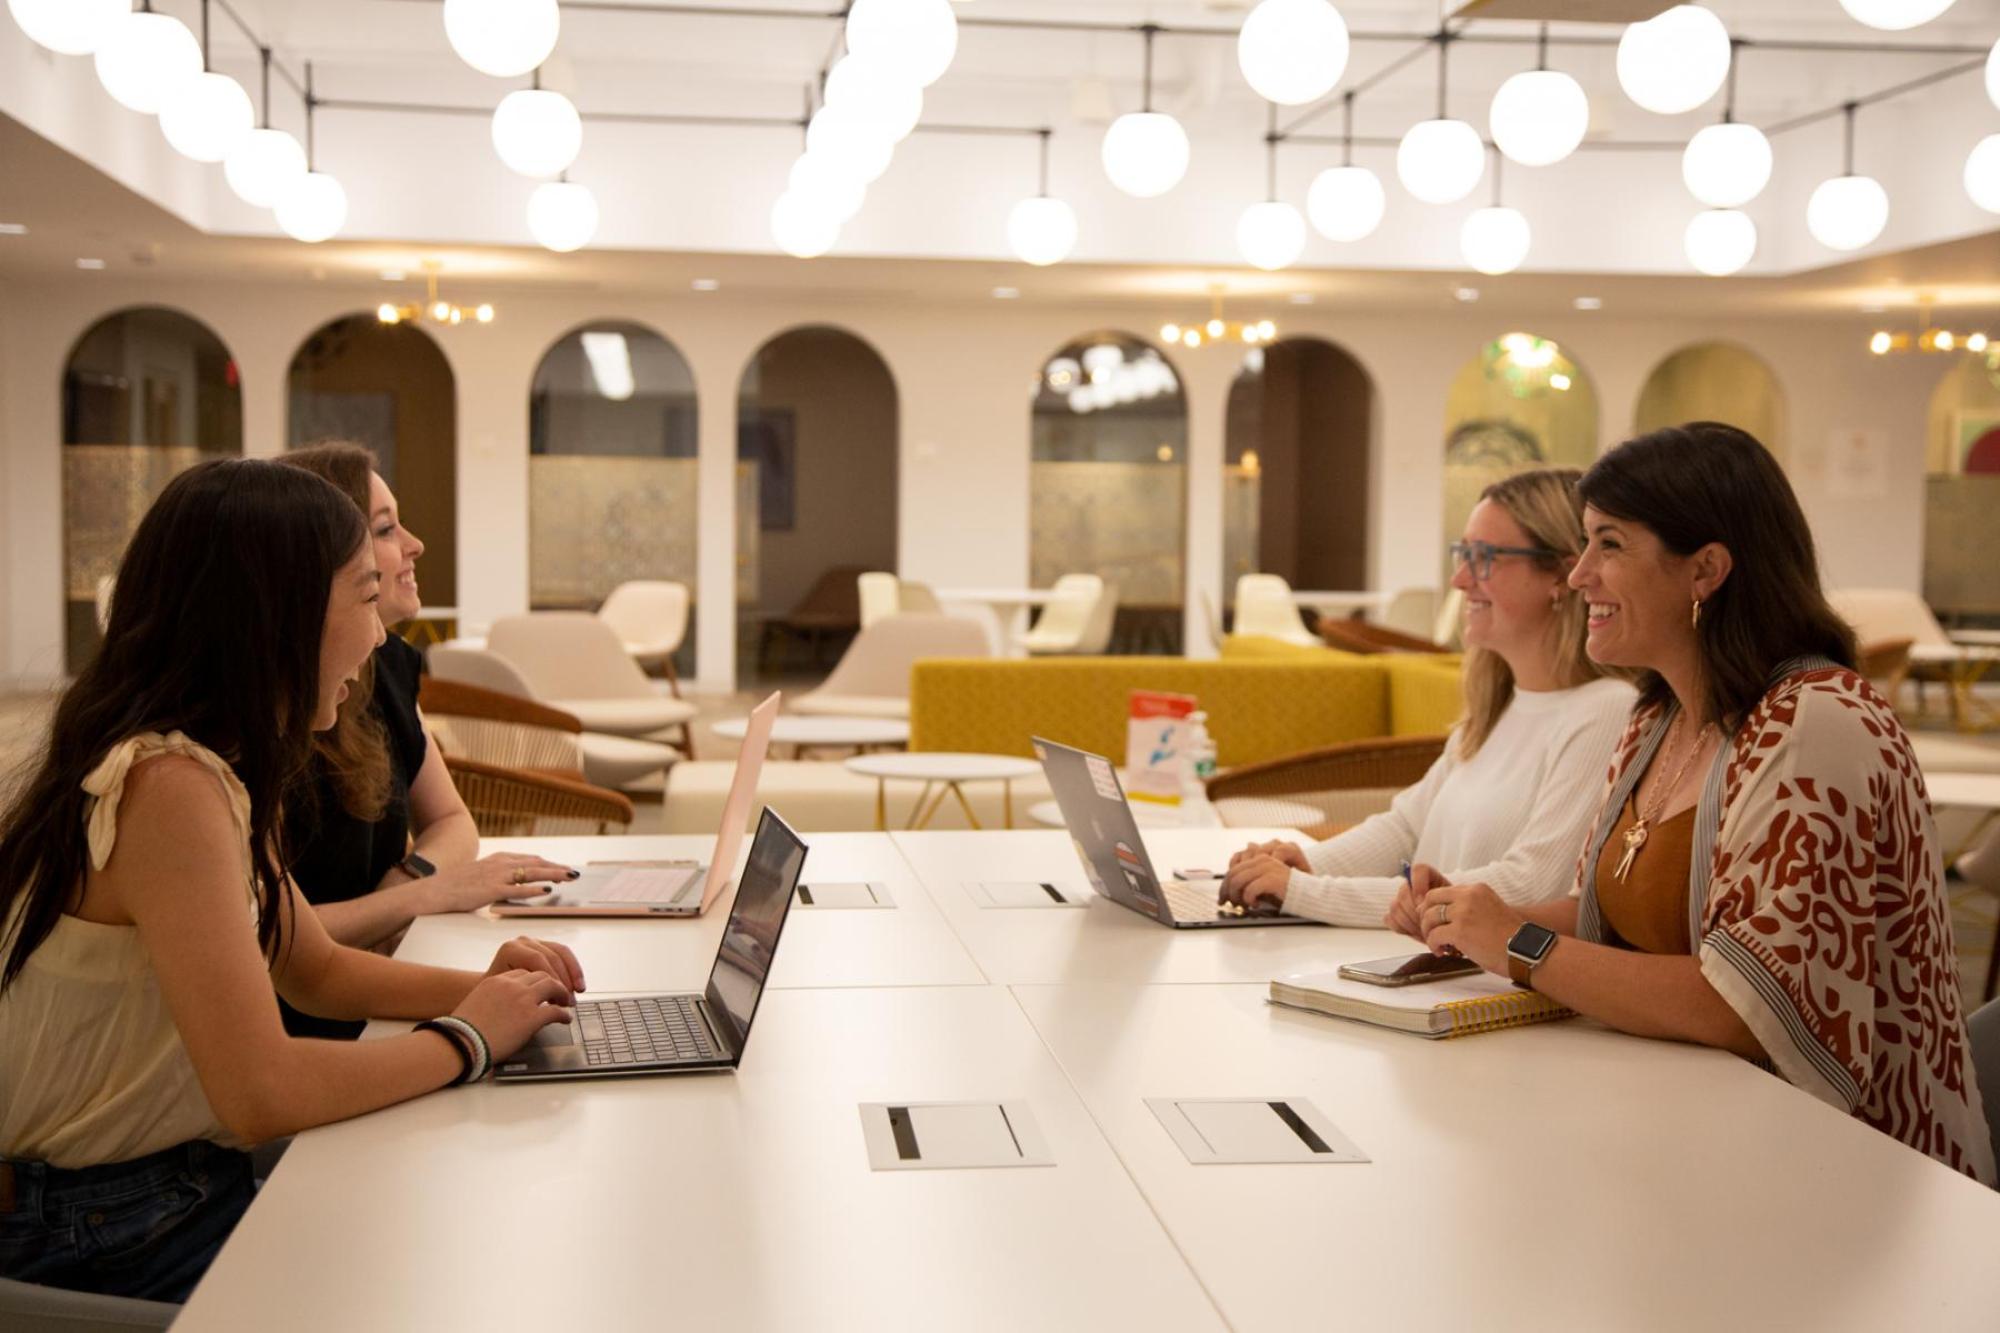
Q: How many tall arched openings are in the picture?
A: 9